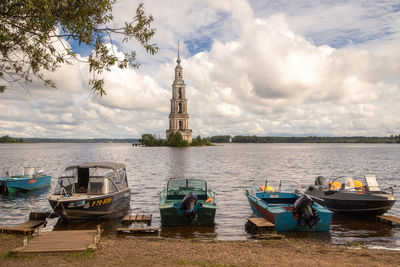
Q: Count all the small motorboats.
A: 5